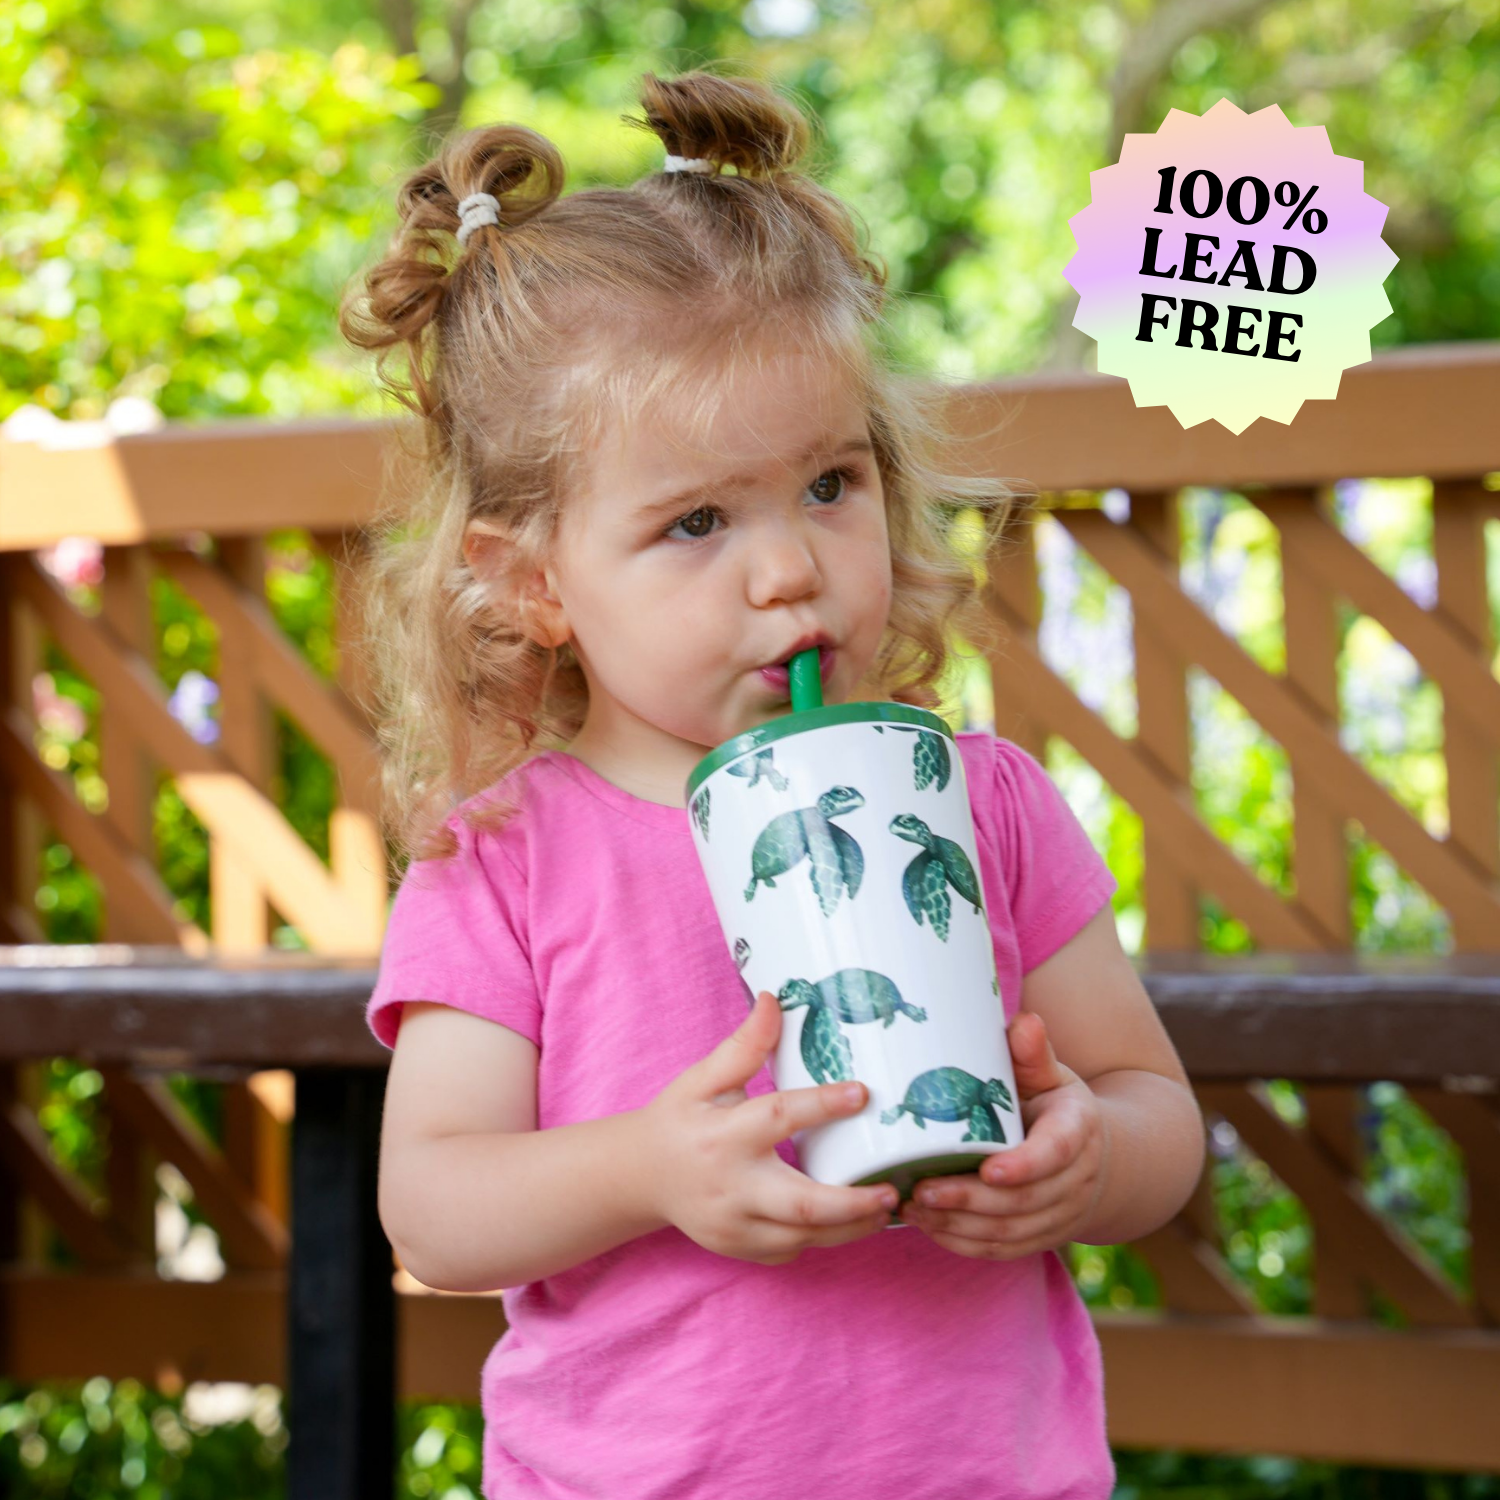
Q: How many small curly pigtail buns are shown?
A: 2